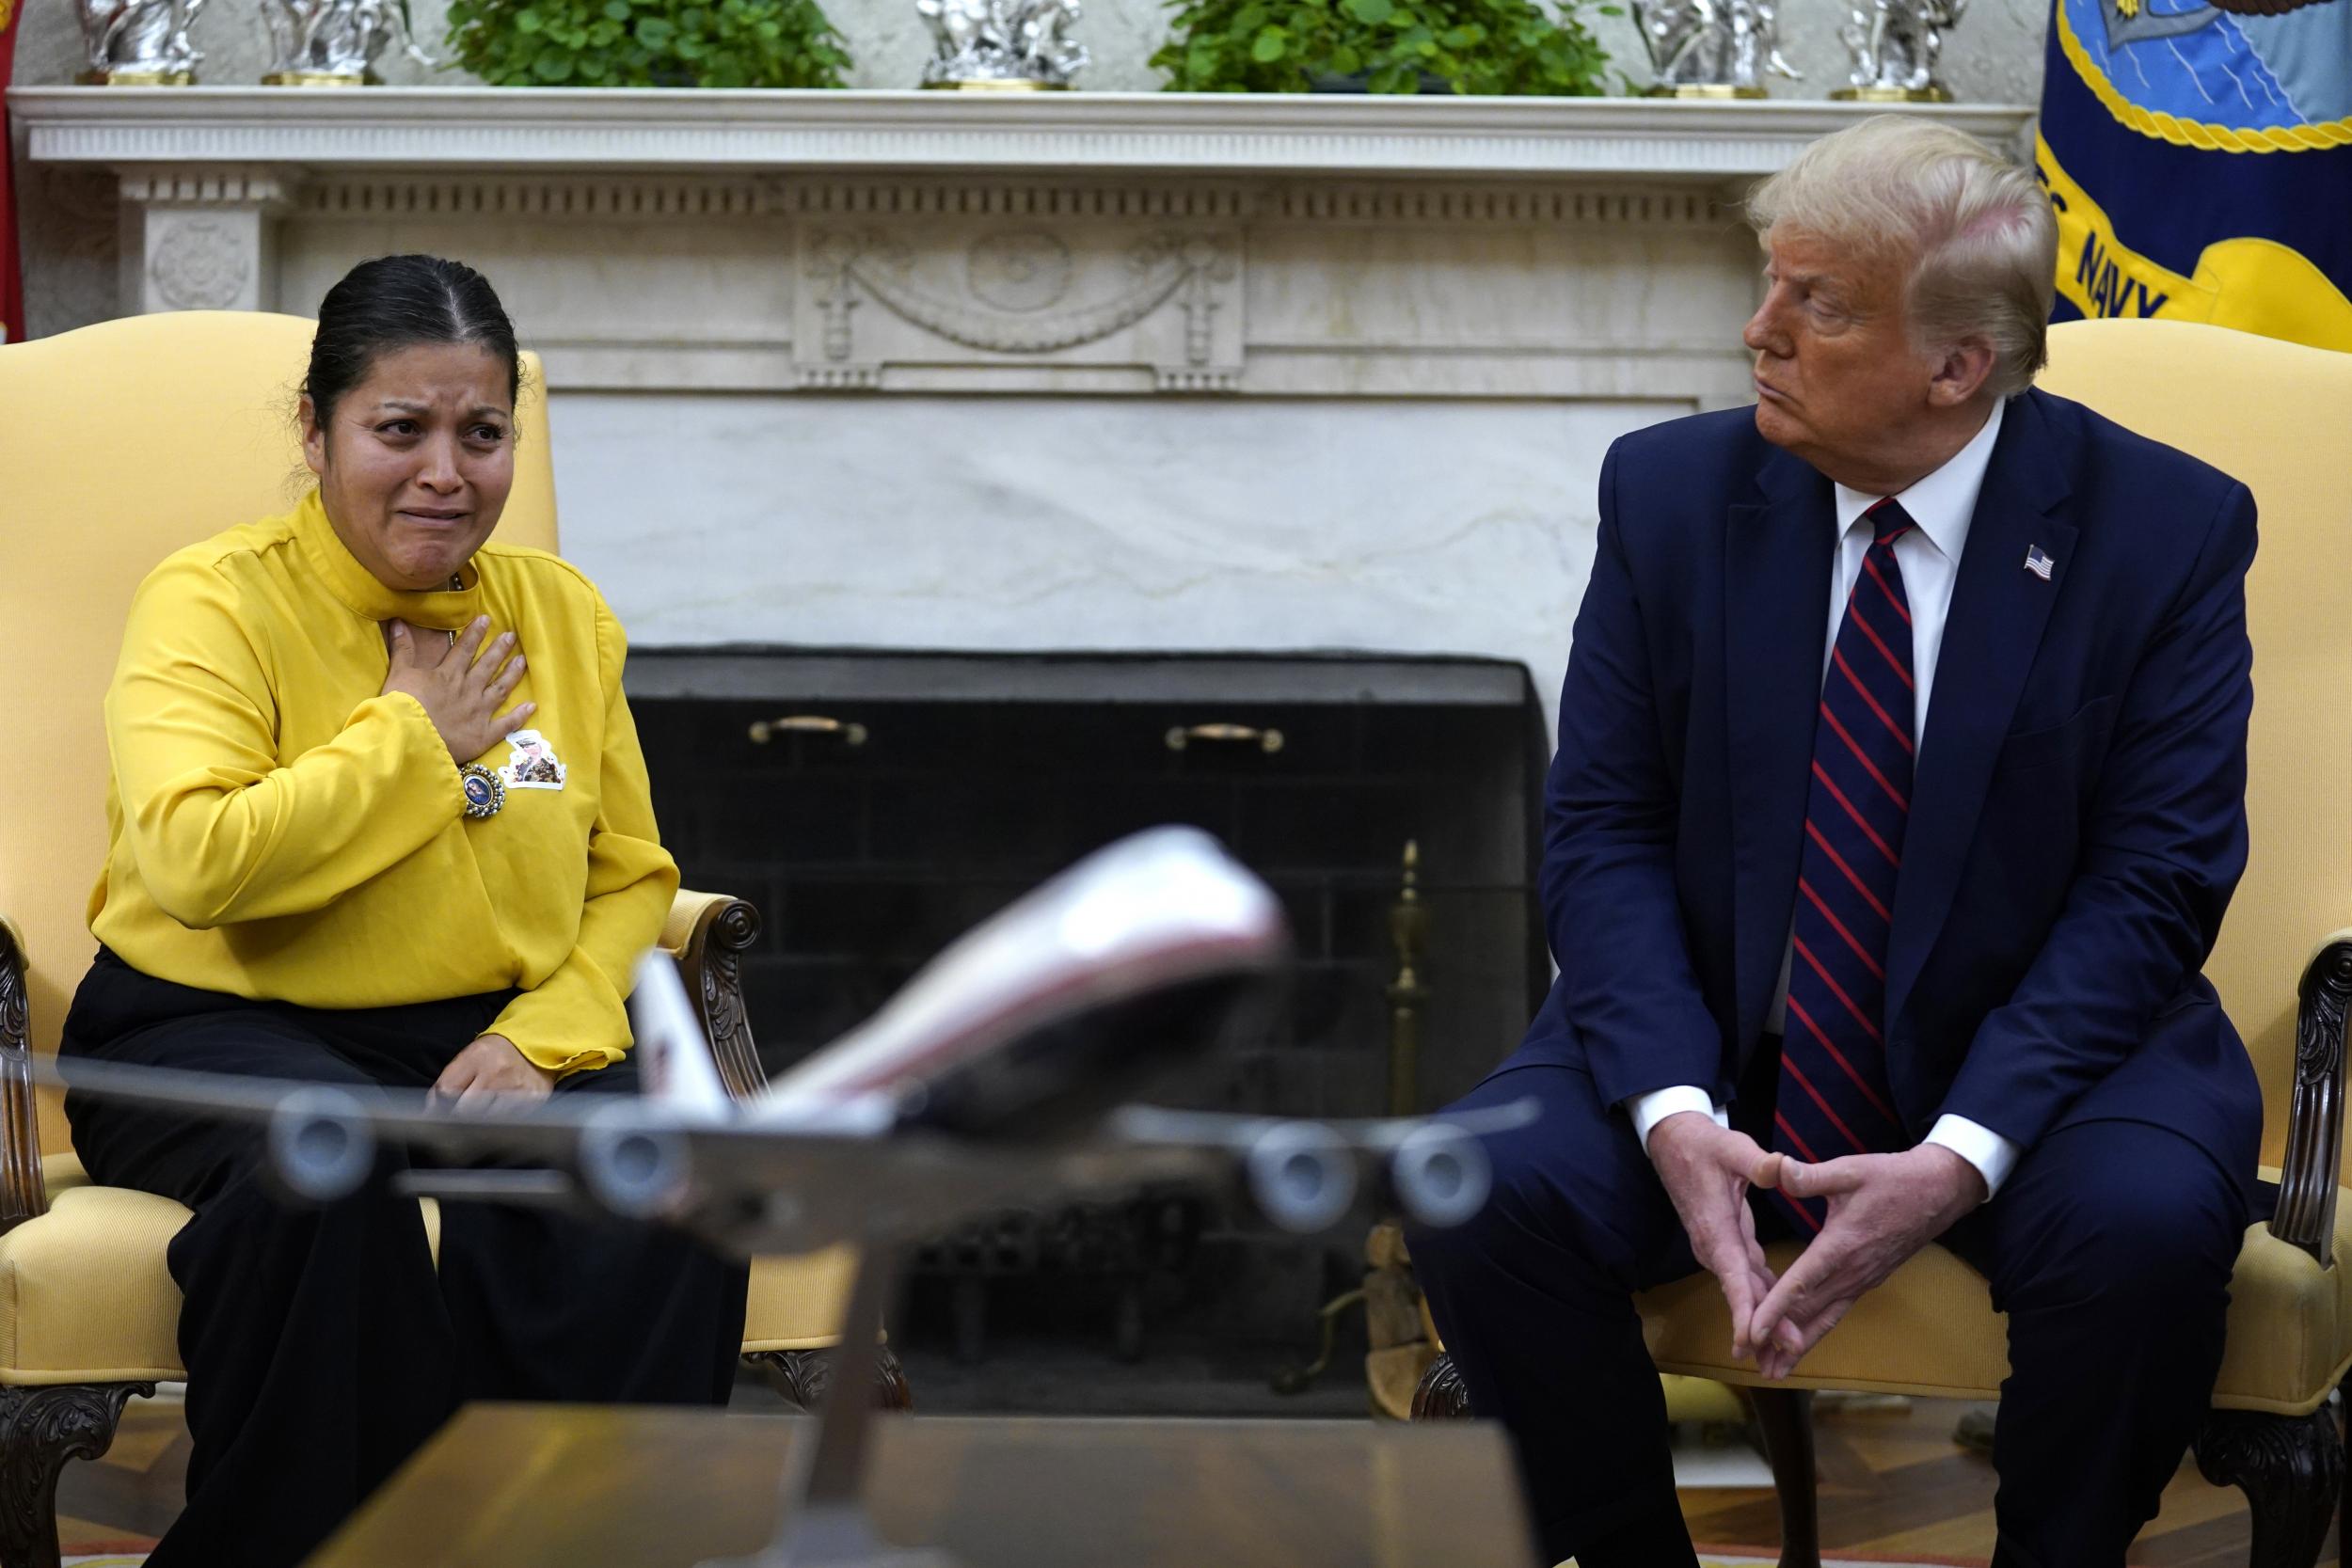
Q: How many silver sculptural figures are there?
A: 5